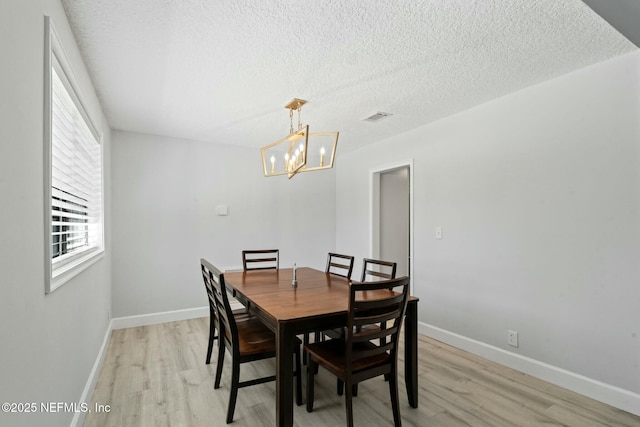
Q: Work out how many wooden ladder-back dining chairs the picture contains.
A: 6